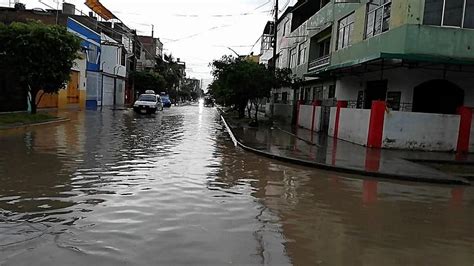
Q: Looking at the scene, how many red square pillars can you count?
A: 5